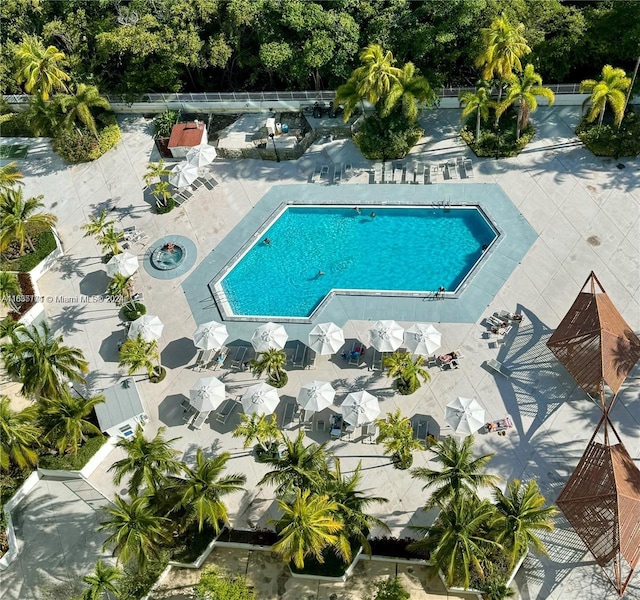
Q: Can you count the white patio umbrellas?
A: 14